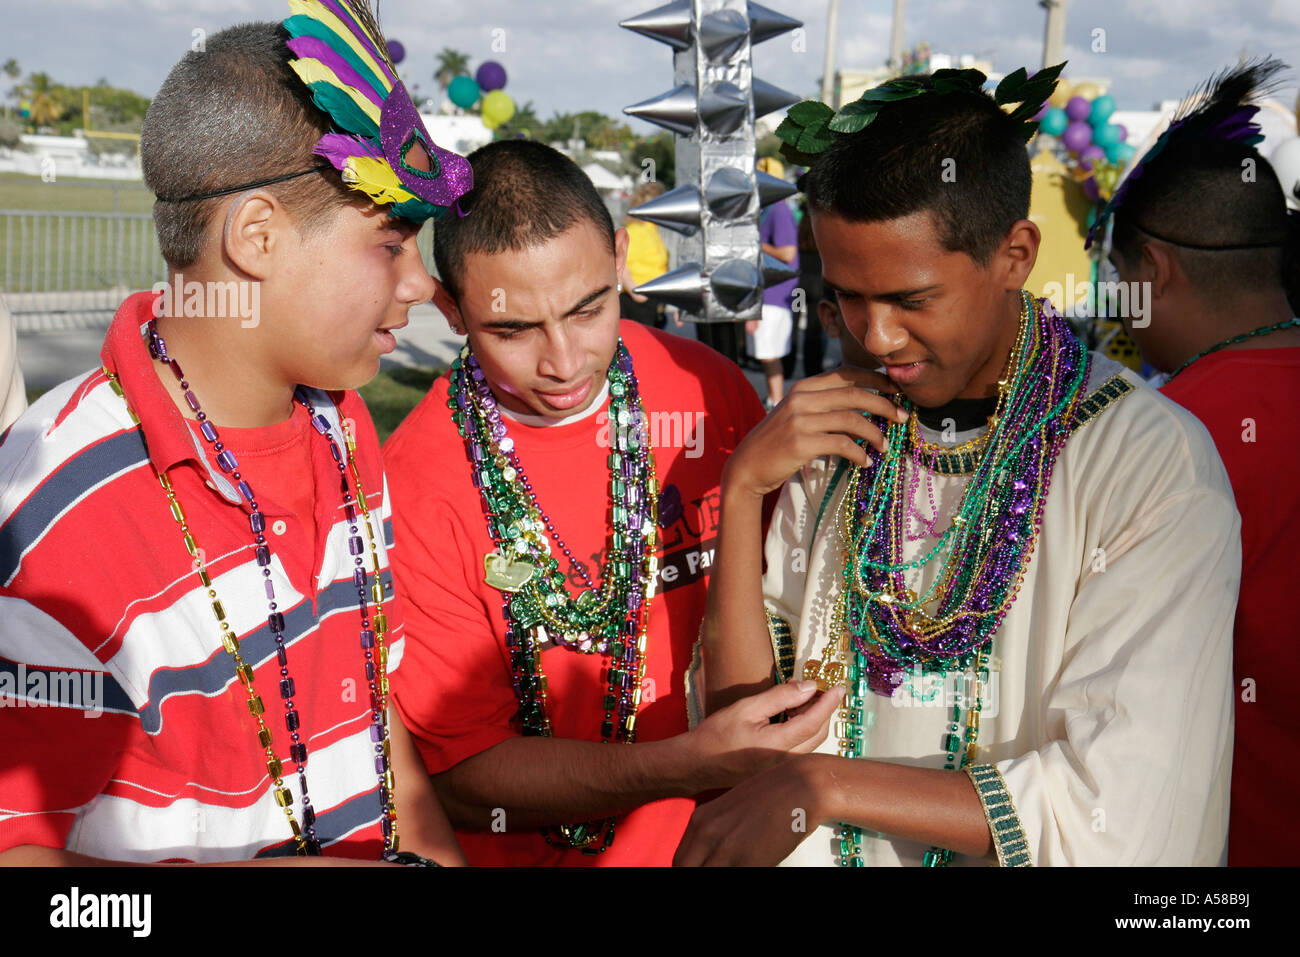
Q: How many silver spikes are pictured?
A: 12